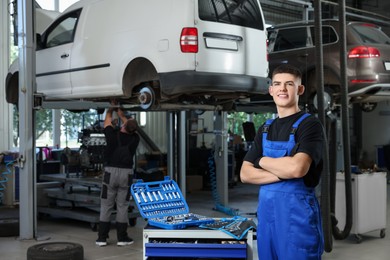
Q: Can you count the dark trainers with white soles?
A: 2